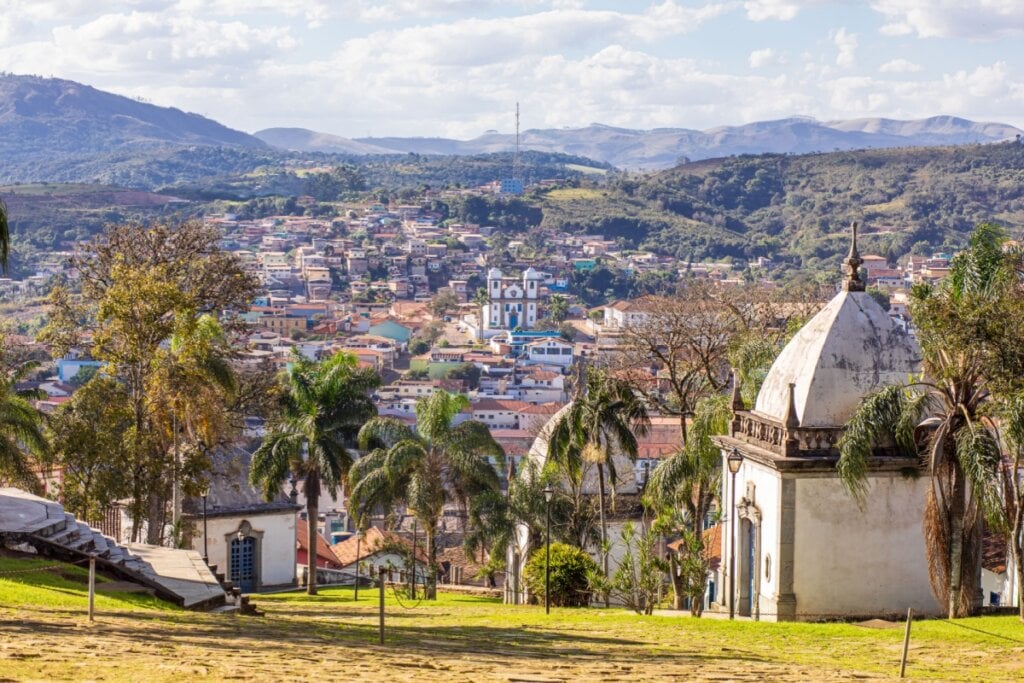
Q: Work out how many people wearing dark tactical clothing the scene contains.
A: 0